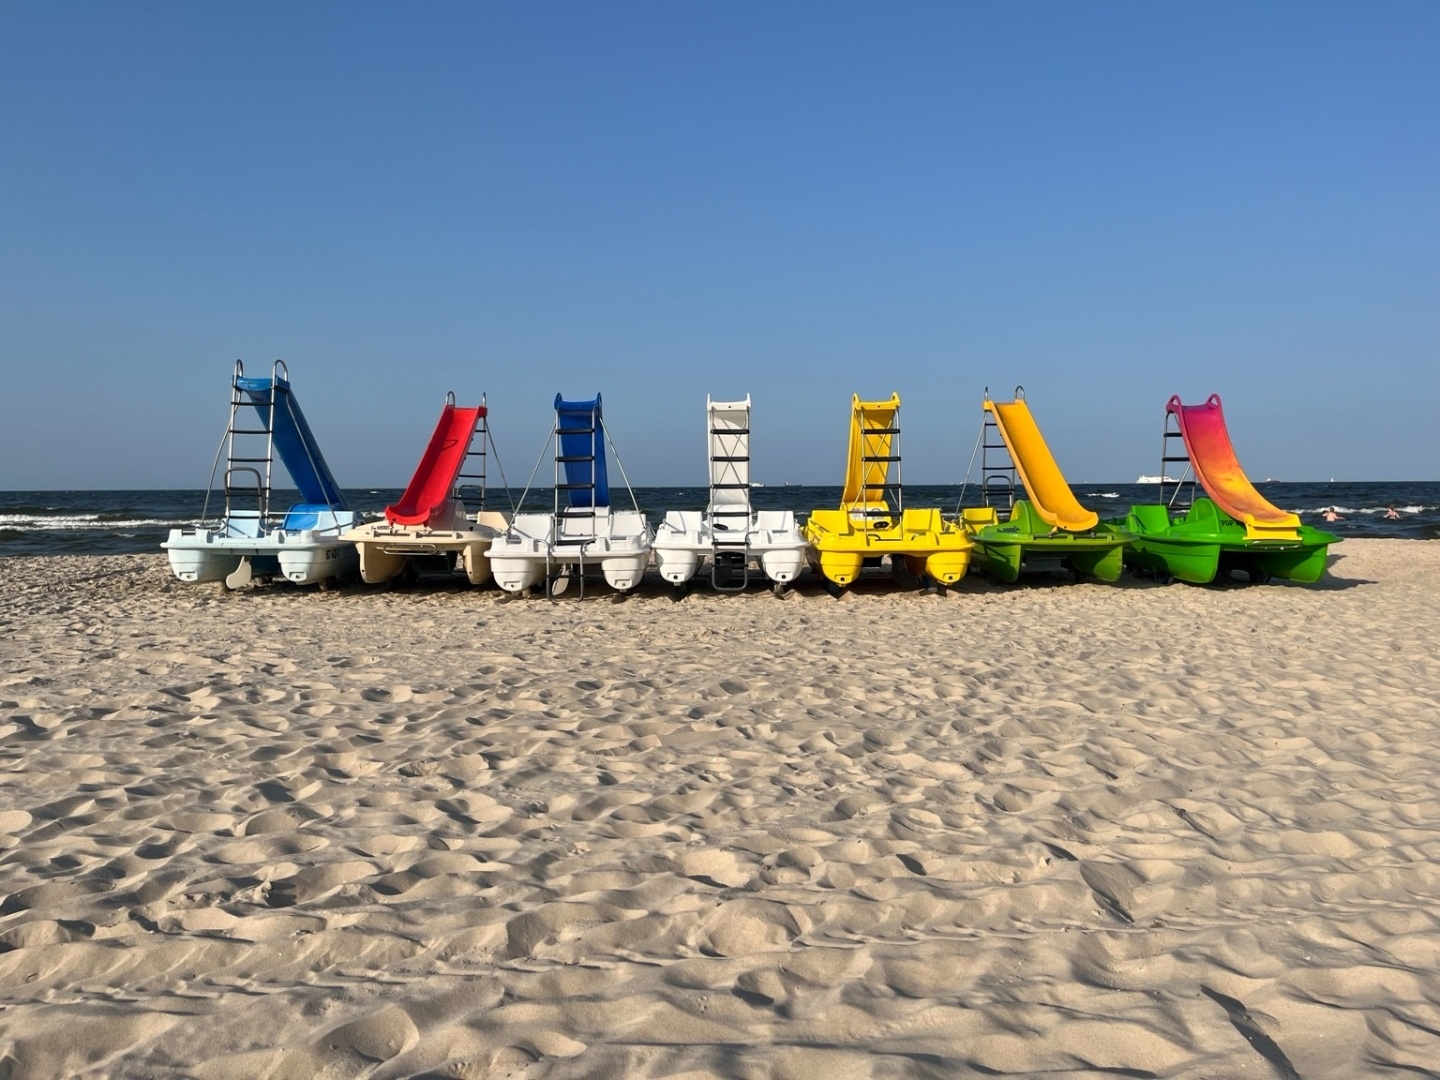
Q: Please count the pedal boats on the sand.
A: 7